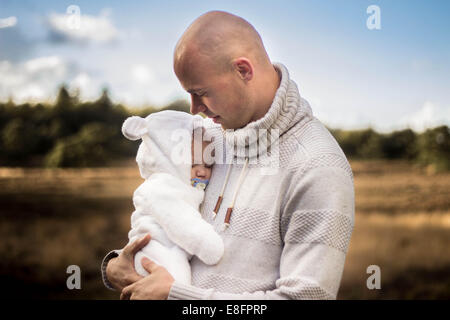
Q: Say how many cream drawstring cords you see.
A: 2